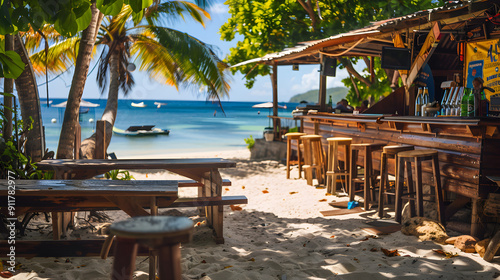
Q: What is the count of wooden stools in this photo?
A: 7